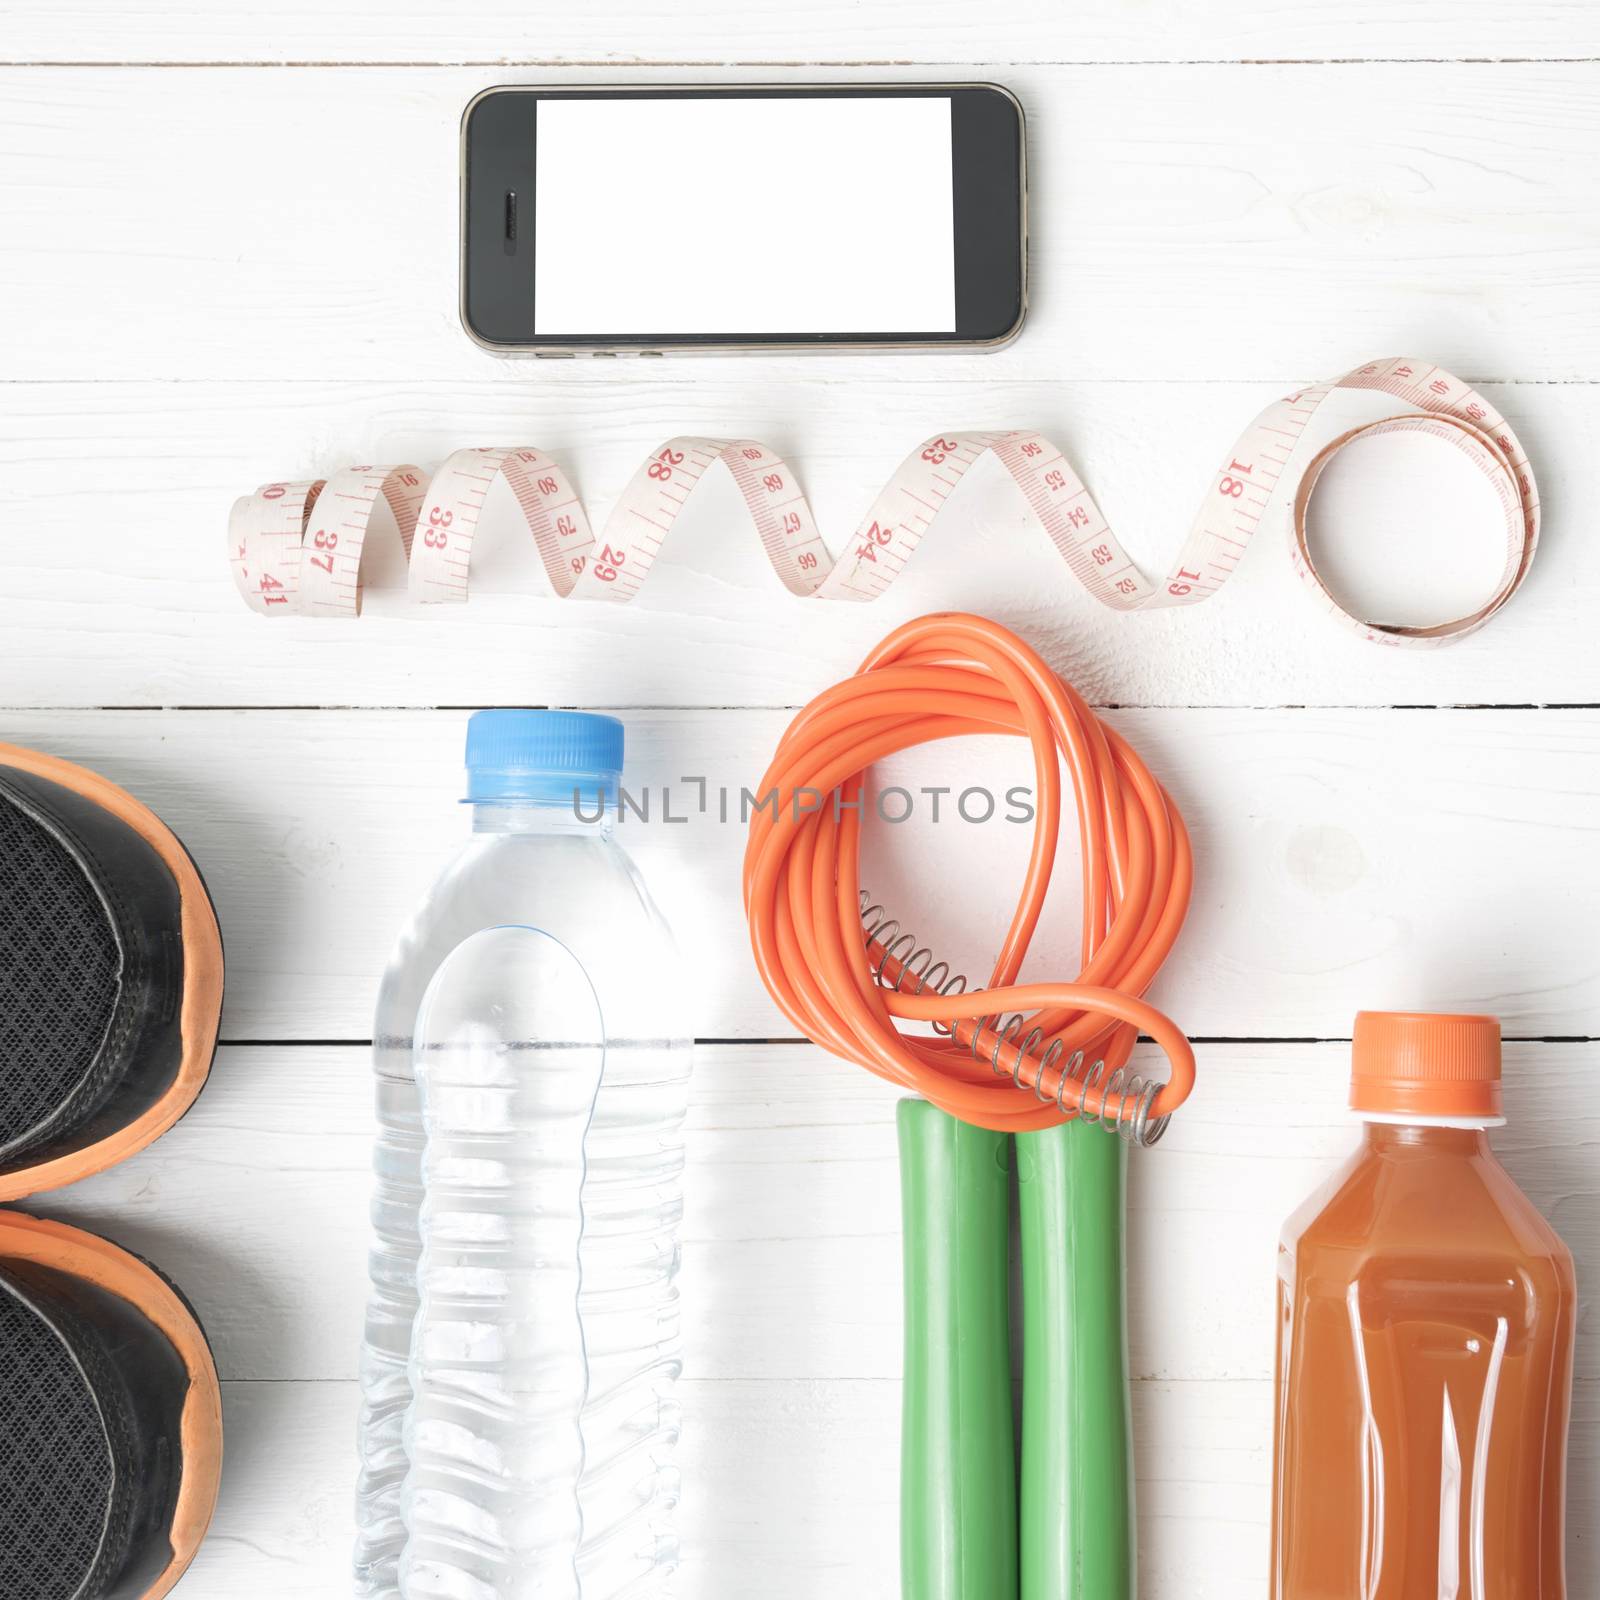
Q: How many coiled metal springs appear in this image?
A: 1